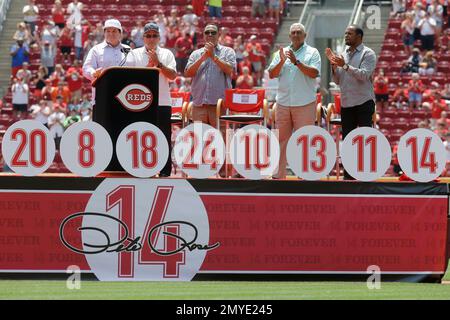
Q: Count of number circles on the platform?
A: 8